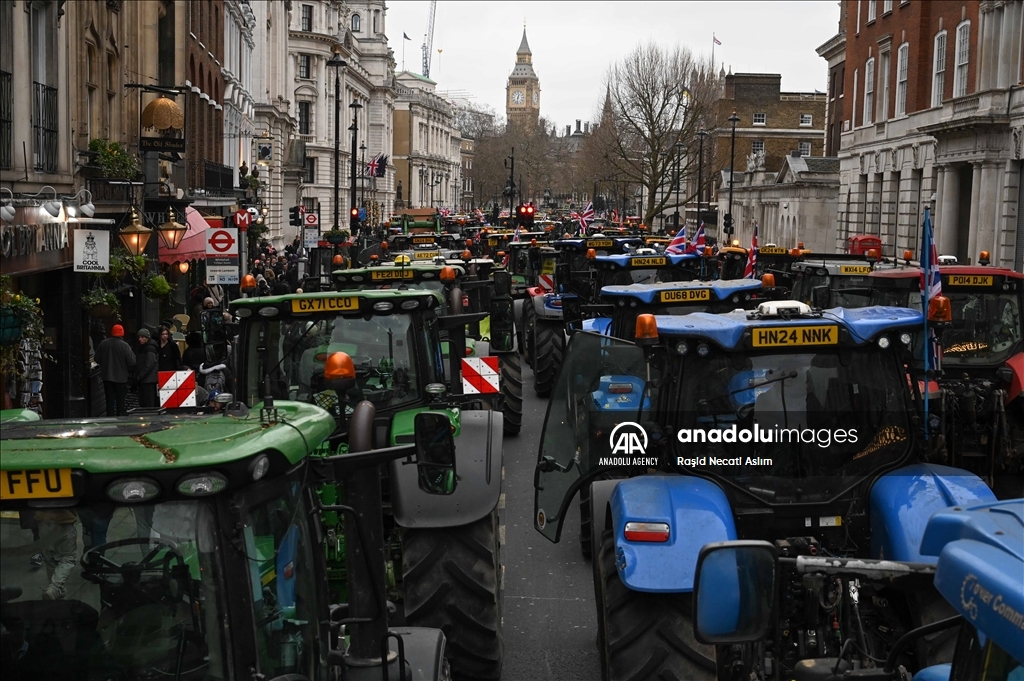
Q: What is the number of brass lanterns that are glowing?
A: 2